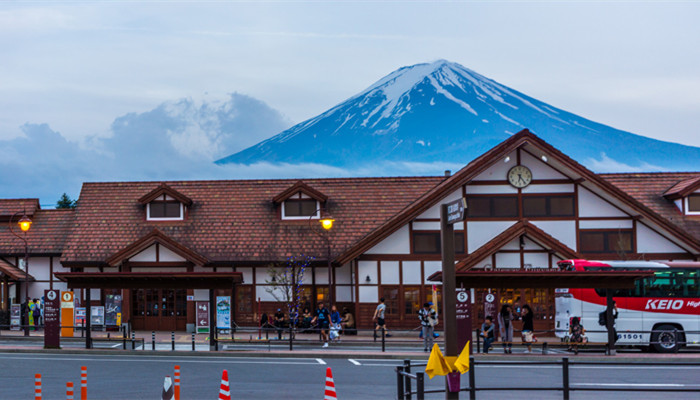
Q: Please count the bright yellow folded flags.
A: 2